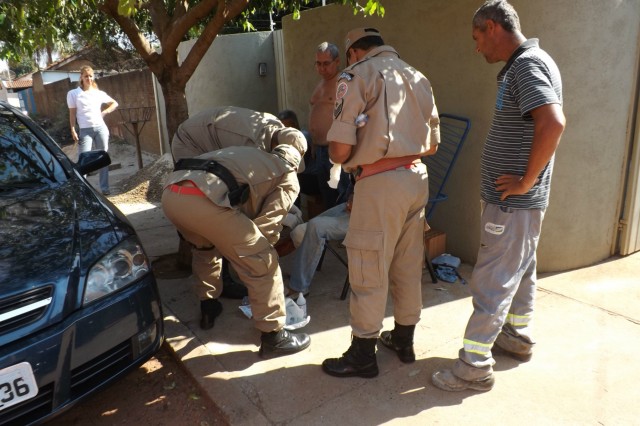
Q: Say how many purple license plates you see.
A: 0